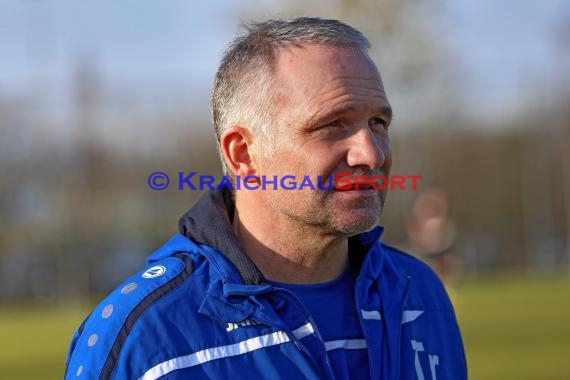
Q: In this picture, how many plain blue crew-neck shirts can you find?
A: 1